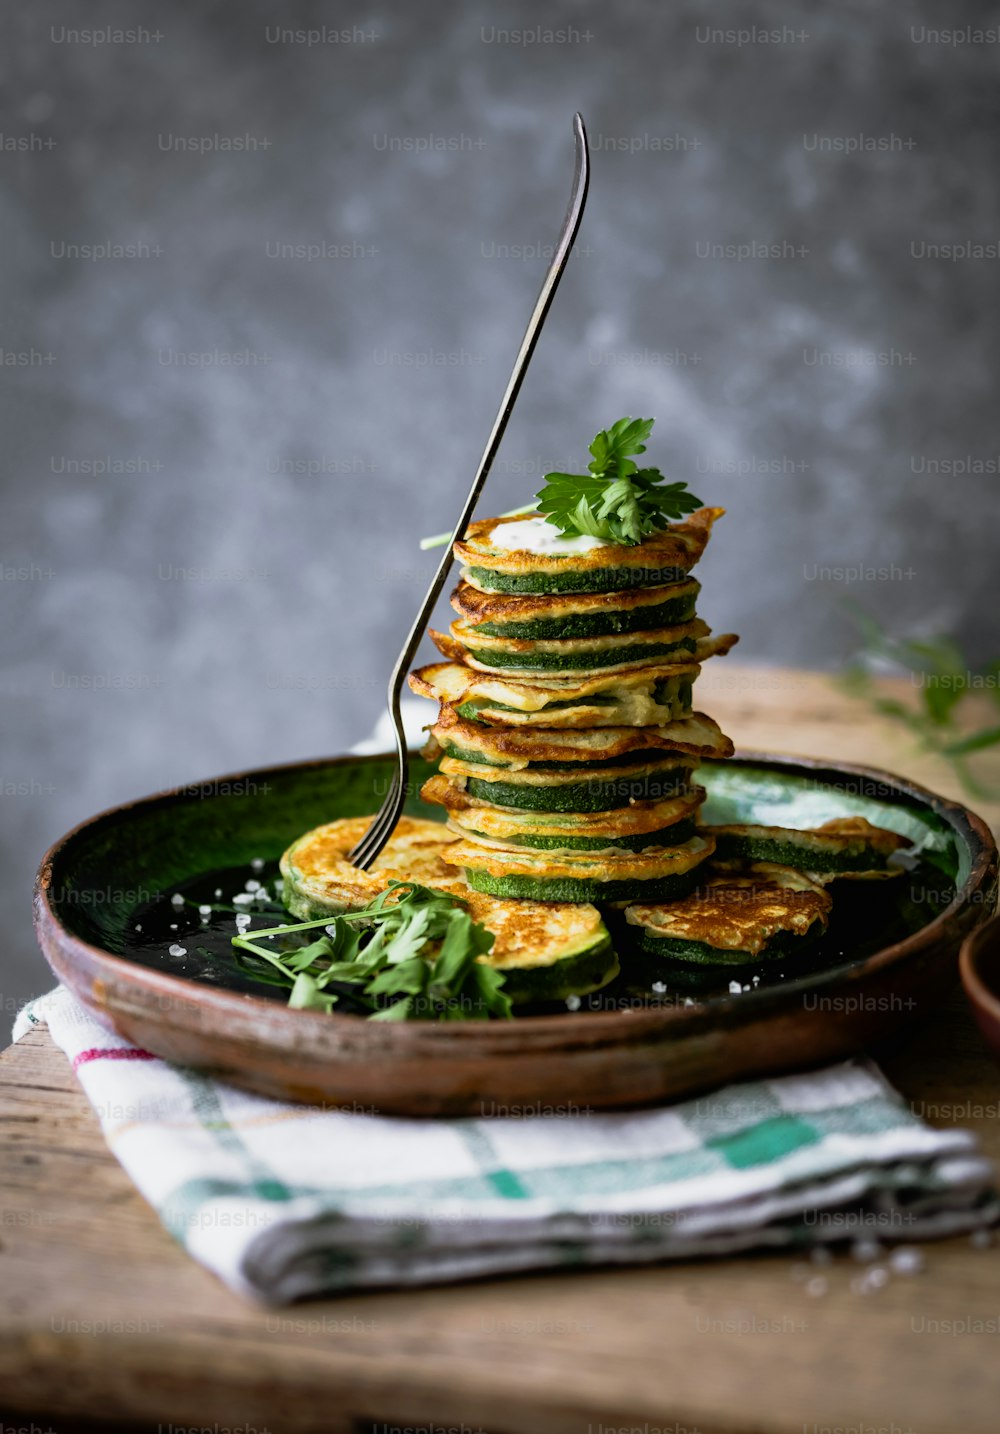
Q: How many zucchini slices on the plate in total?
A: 12